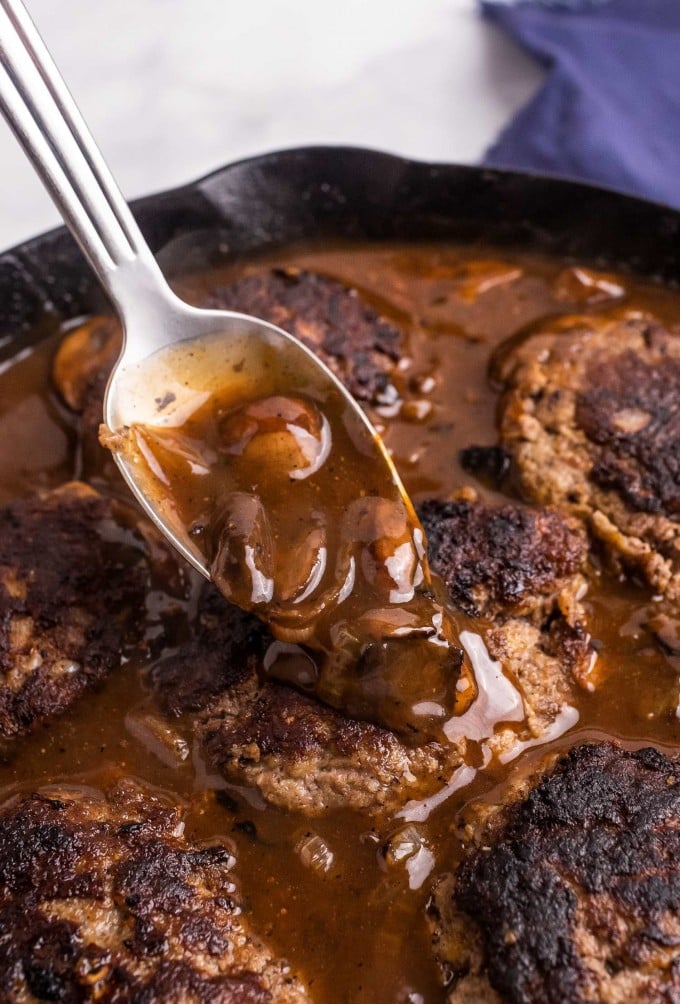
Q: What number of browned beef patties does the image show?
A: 6